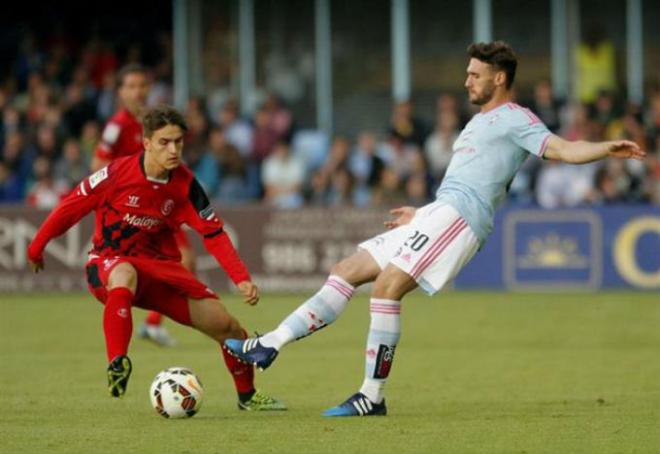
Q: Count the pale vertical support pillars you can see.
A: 7